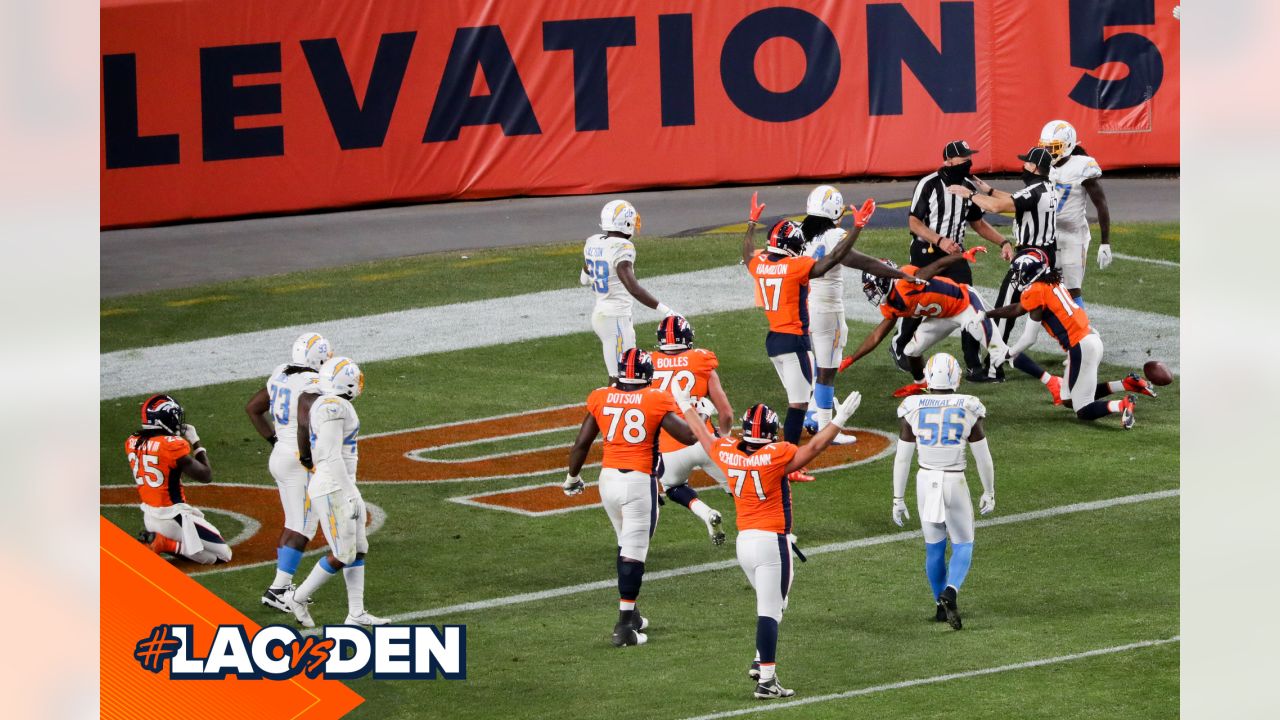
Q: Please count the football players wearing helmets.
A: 13